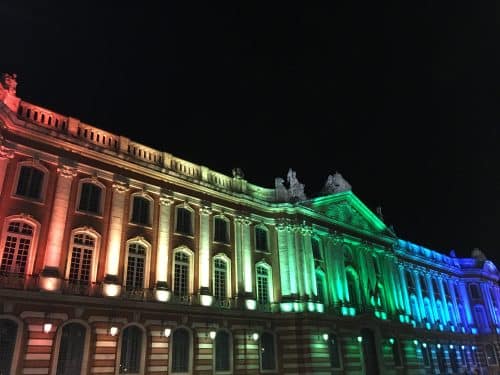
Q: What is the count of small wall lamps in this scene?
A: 14